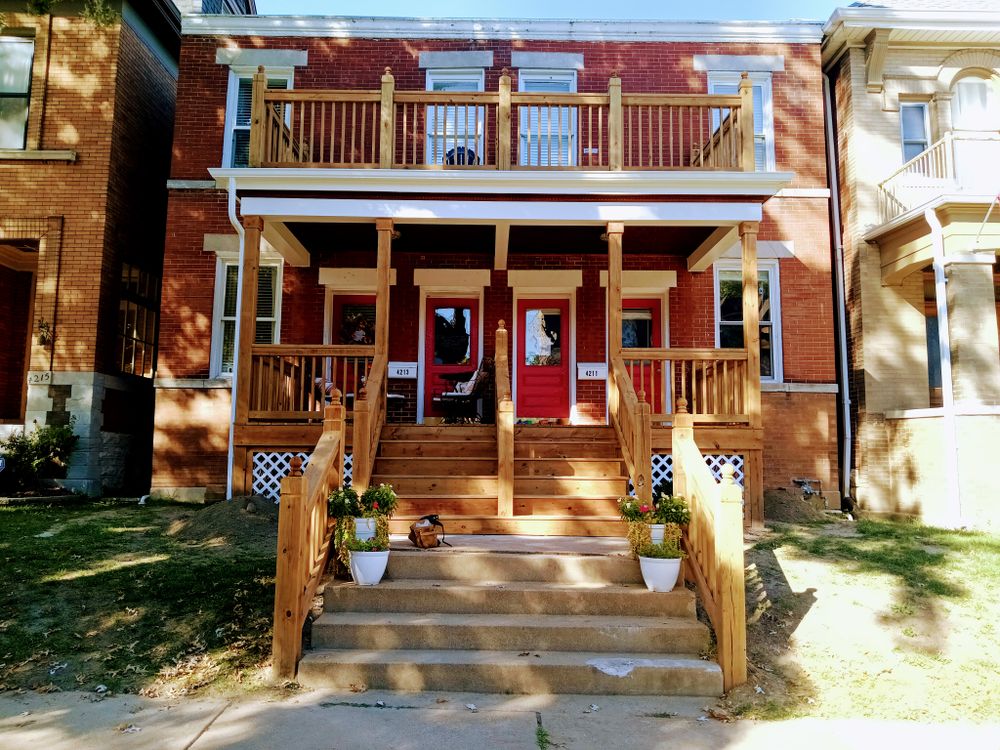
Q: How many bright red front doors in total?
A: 4